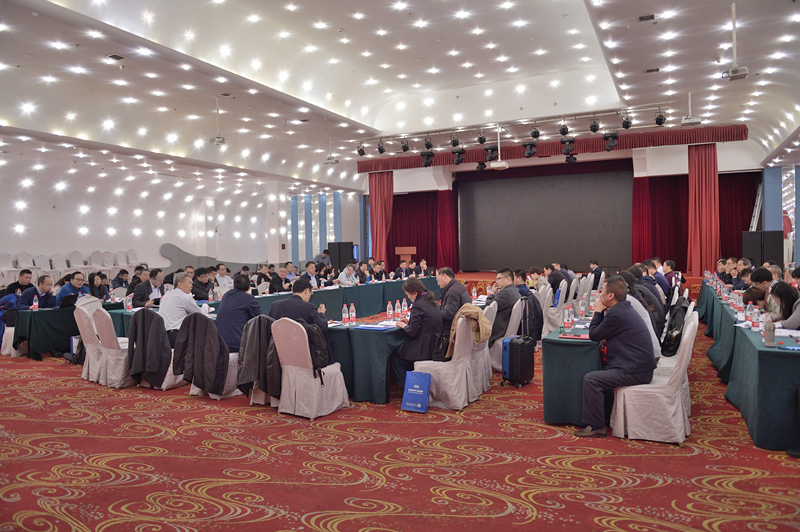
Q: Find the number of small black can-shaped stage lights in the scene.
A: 11